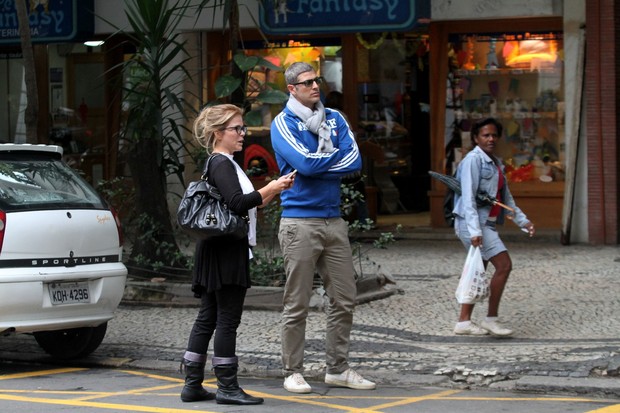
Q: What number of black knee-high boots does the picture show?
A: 2